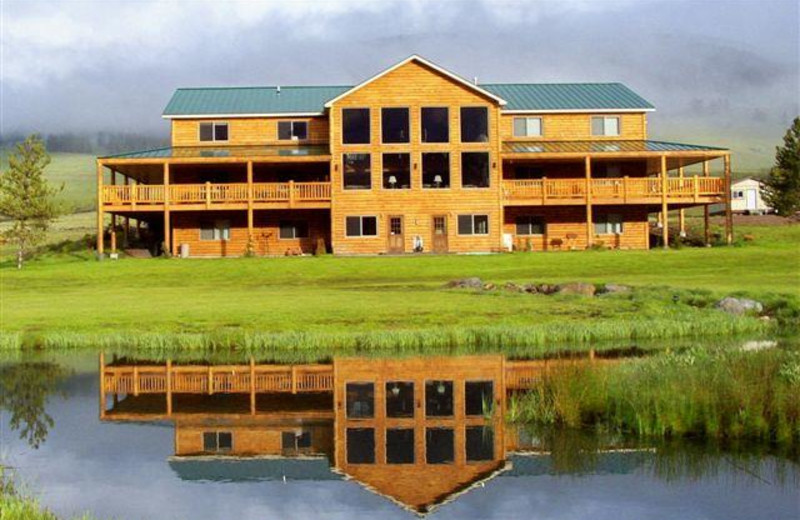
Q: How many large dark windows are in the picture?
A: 8